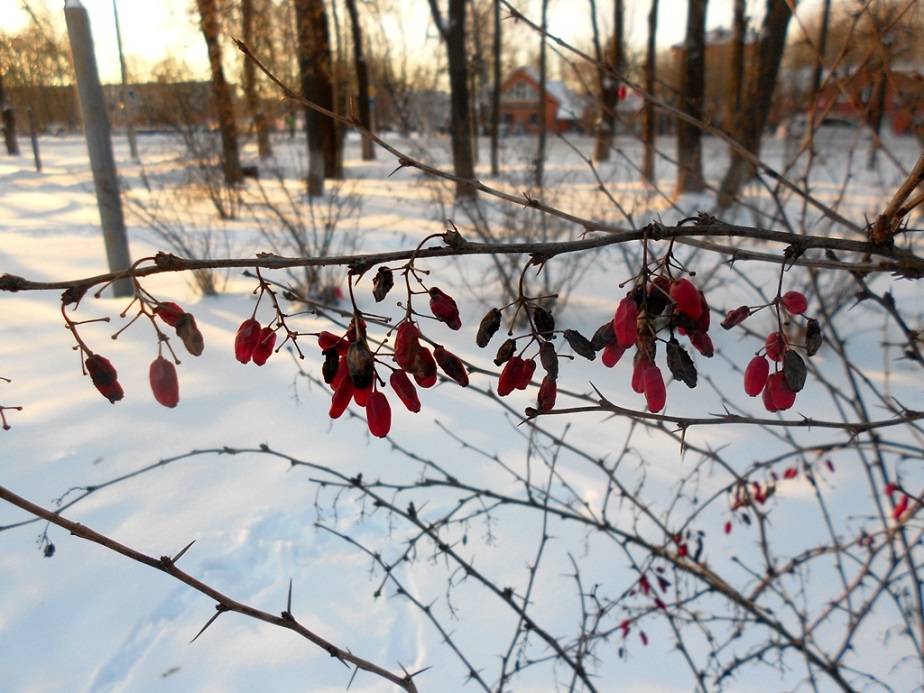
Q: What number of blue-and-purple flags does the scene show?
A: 0